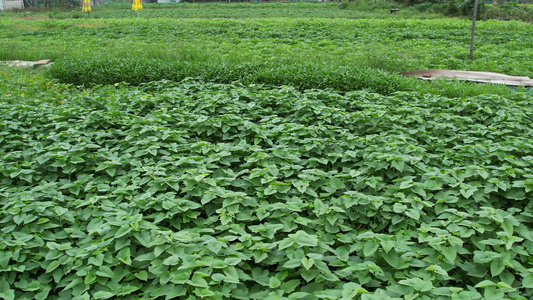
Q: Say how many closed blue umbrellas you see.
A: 0